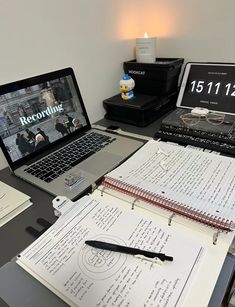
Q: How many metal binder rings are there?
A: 4